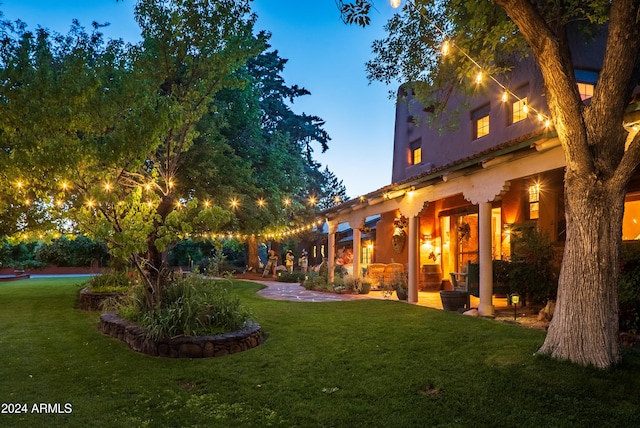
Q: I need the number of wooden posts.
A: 4